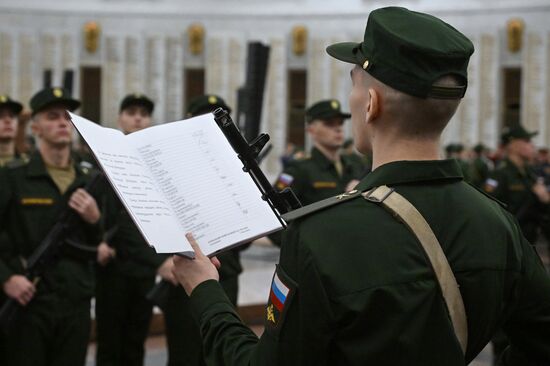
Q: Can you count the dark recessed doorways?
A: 4